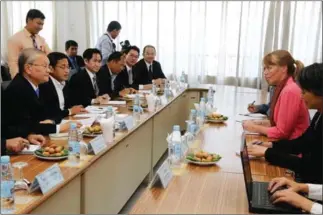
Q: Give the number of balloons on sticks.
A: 0